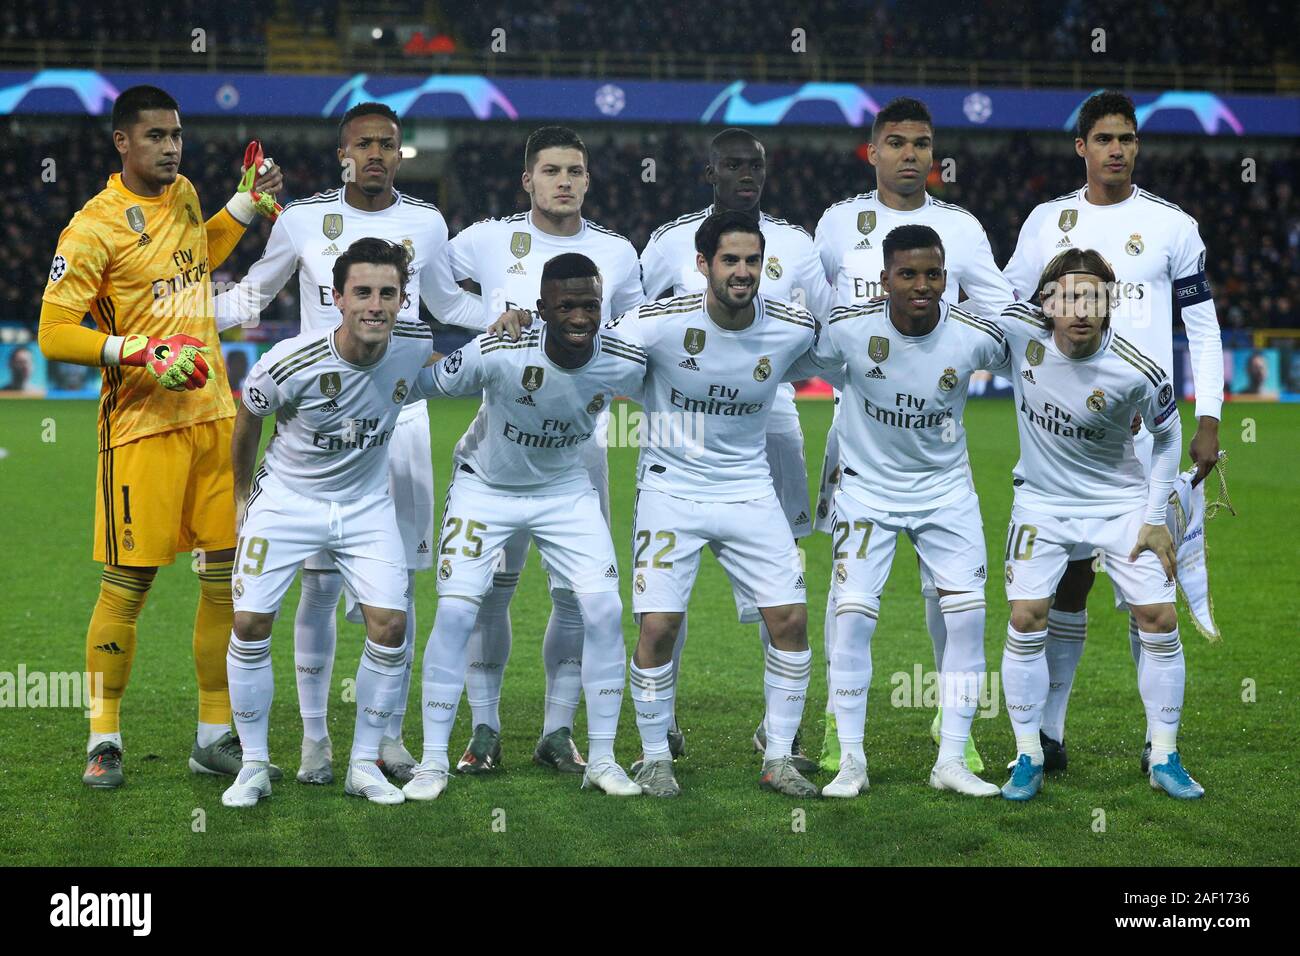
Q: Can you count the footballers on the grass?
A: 11